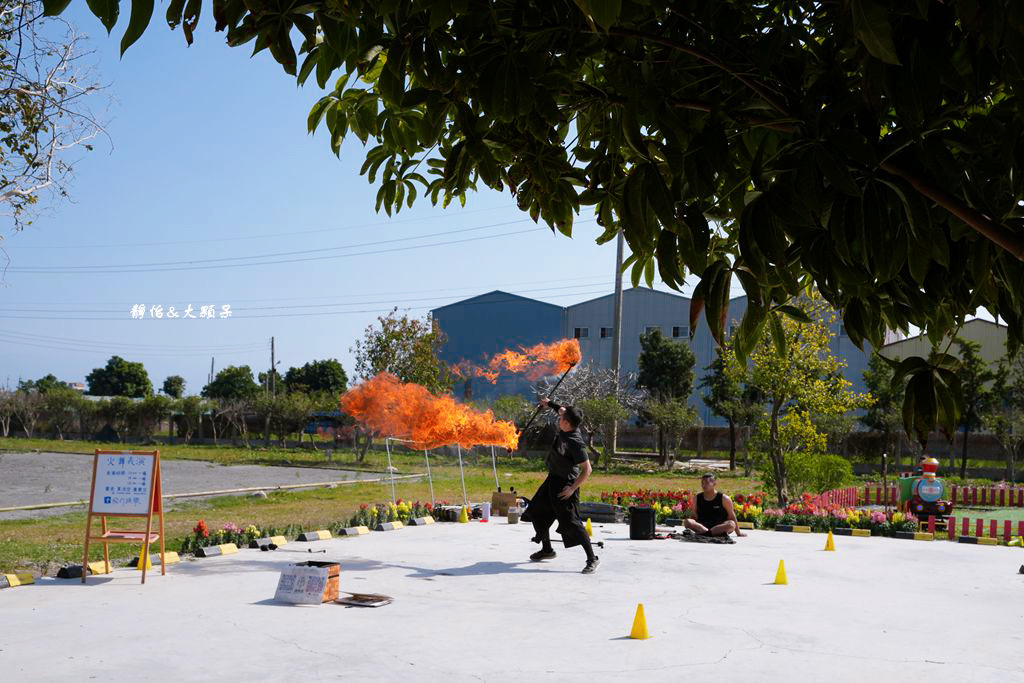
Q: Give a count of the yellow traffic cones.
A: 6